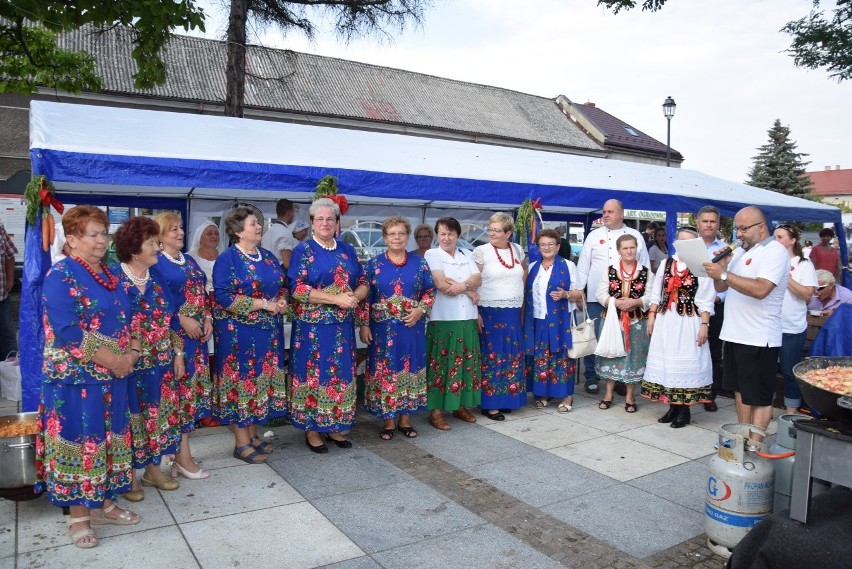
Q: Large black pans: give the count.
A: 1